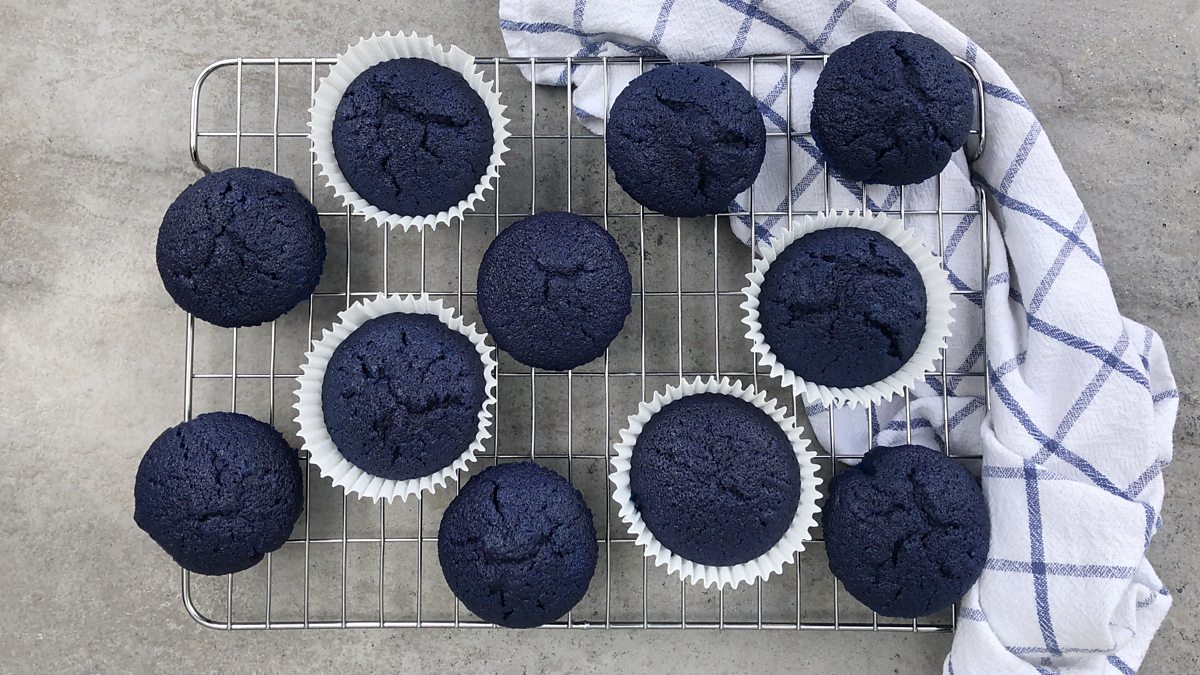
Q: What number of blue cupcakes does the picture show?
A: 11